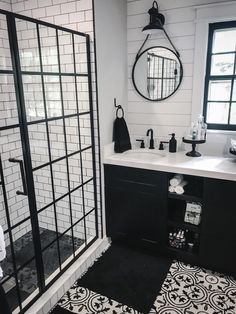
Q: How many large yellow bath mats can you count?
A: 0